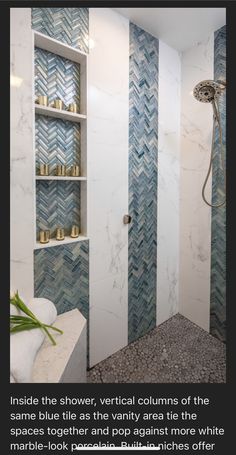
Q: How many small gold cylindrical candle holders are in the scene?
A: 9